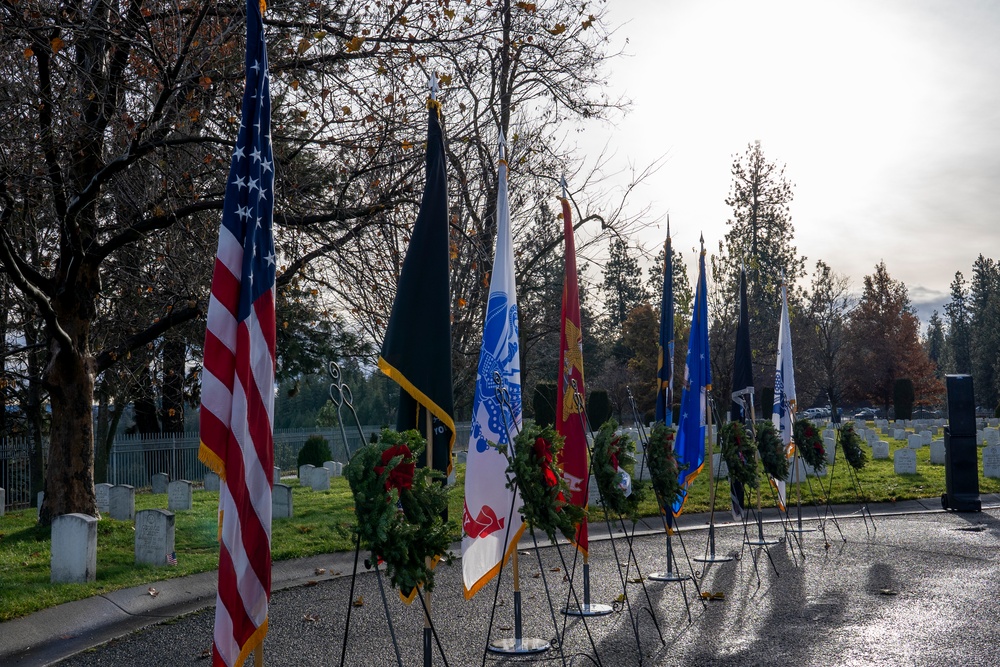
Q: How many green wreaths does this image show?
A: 8